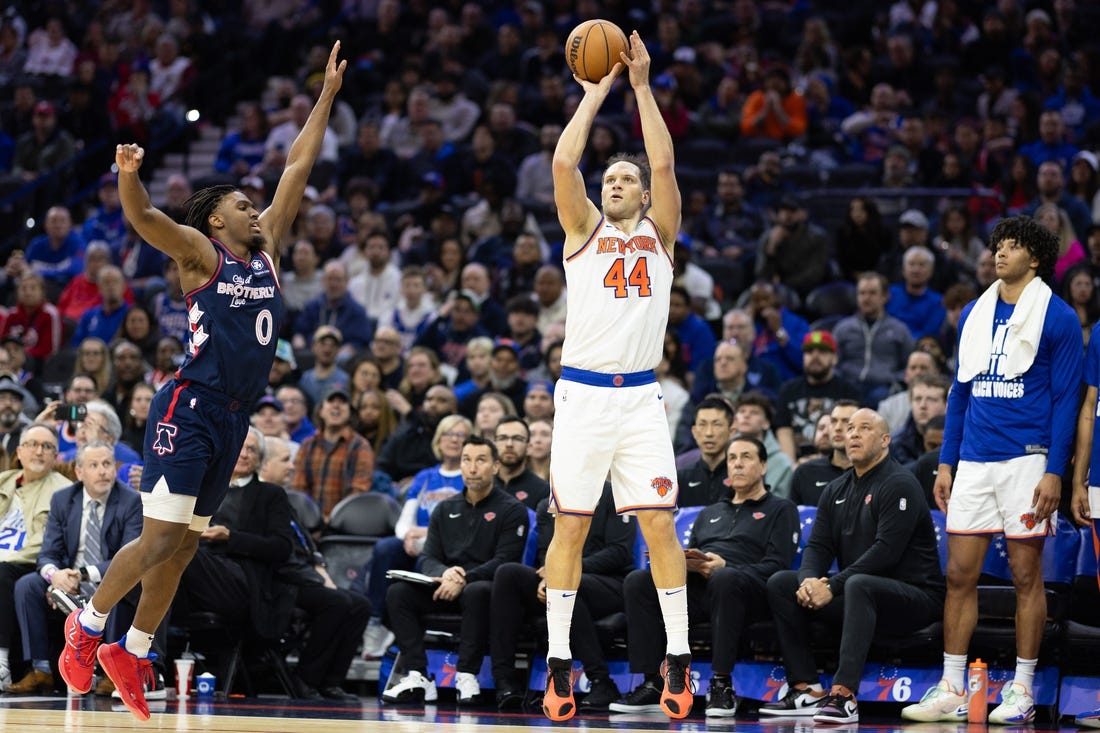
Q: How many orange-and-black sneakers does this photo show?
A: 2